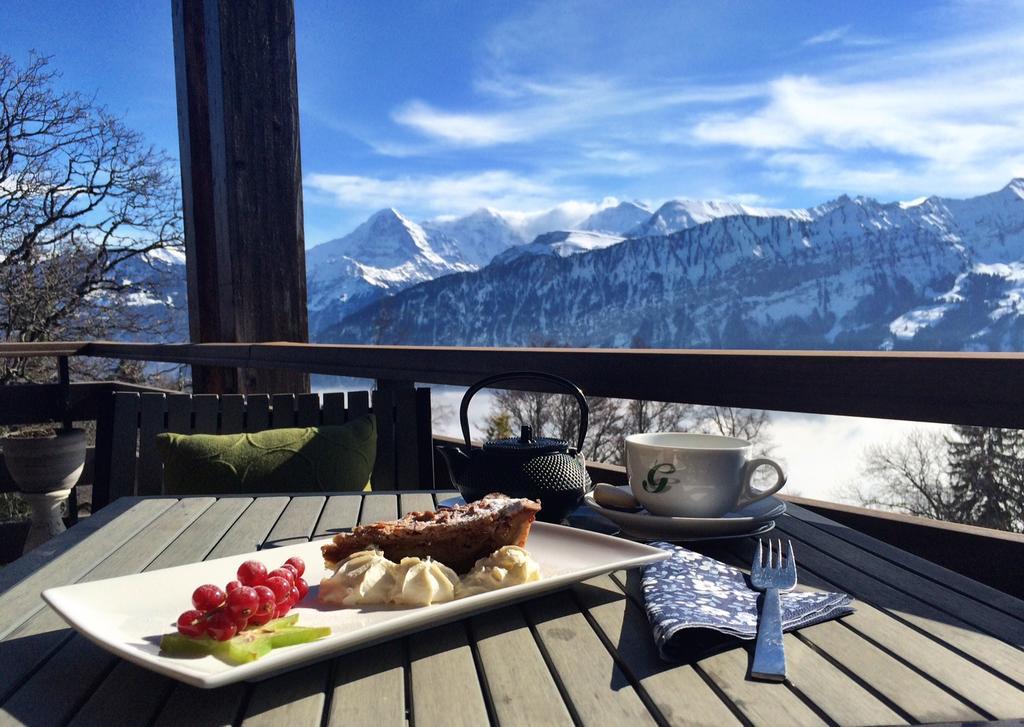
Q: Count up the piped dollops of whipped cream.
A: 3